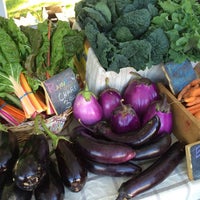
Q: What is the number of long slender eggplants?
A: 5